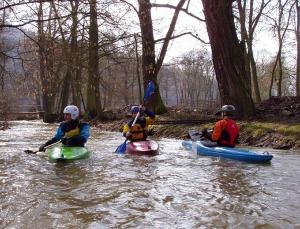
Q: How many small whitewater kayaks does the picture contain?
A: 3